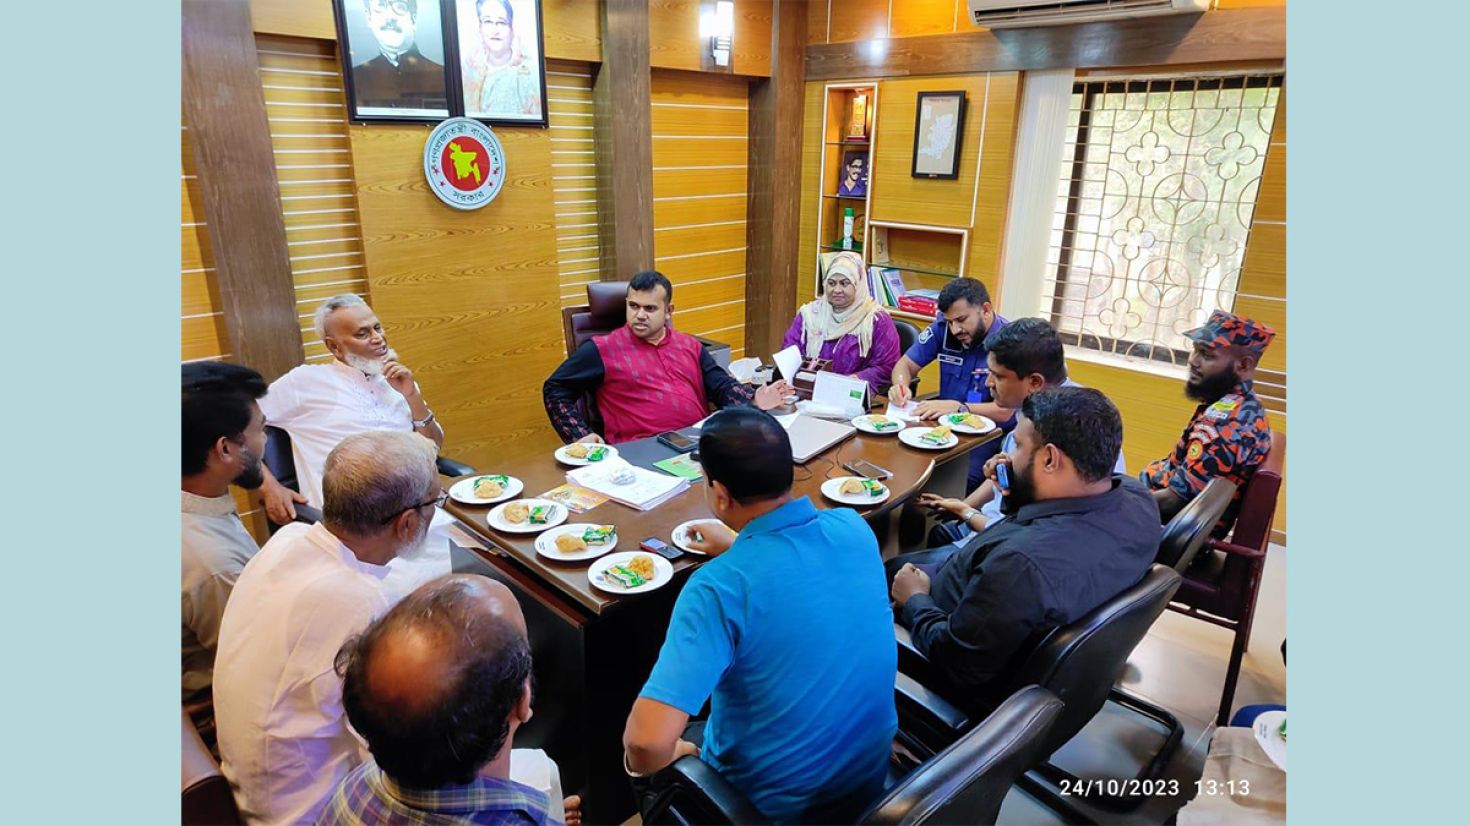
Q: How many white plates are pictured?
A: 11